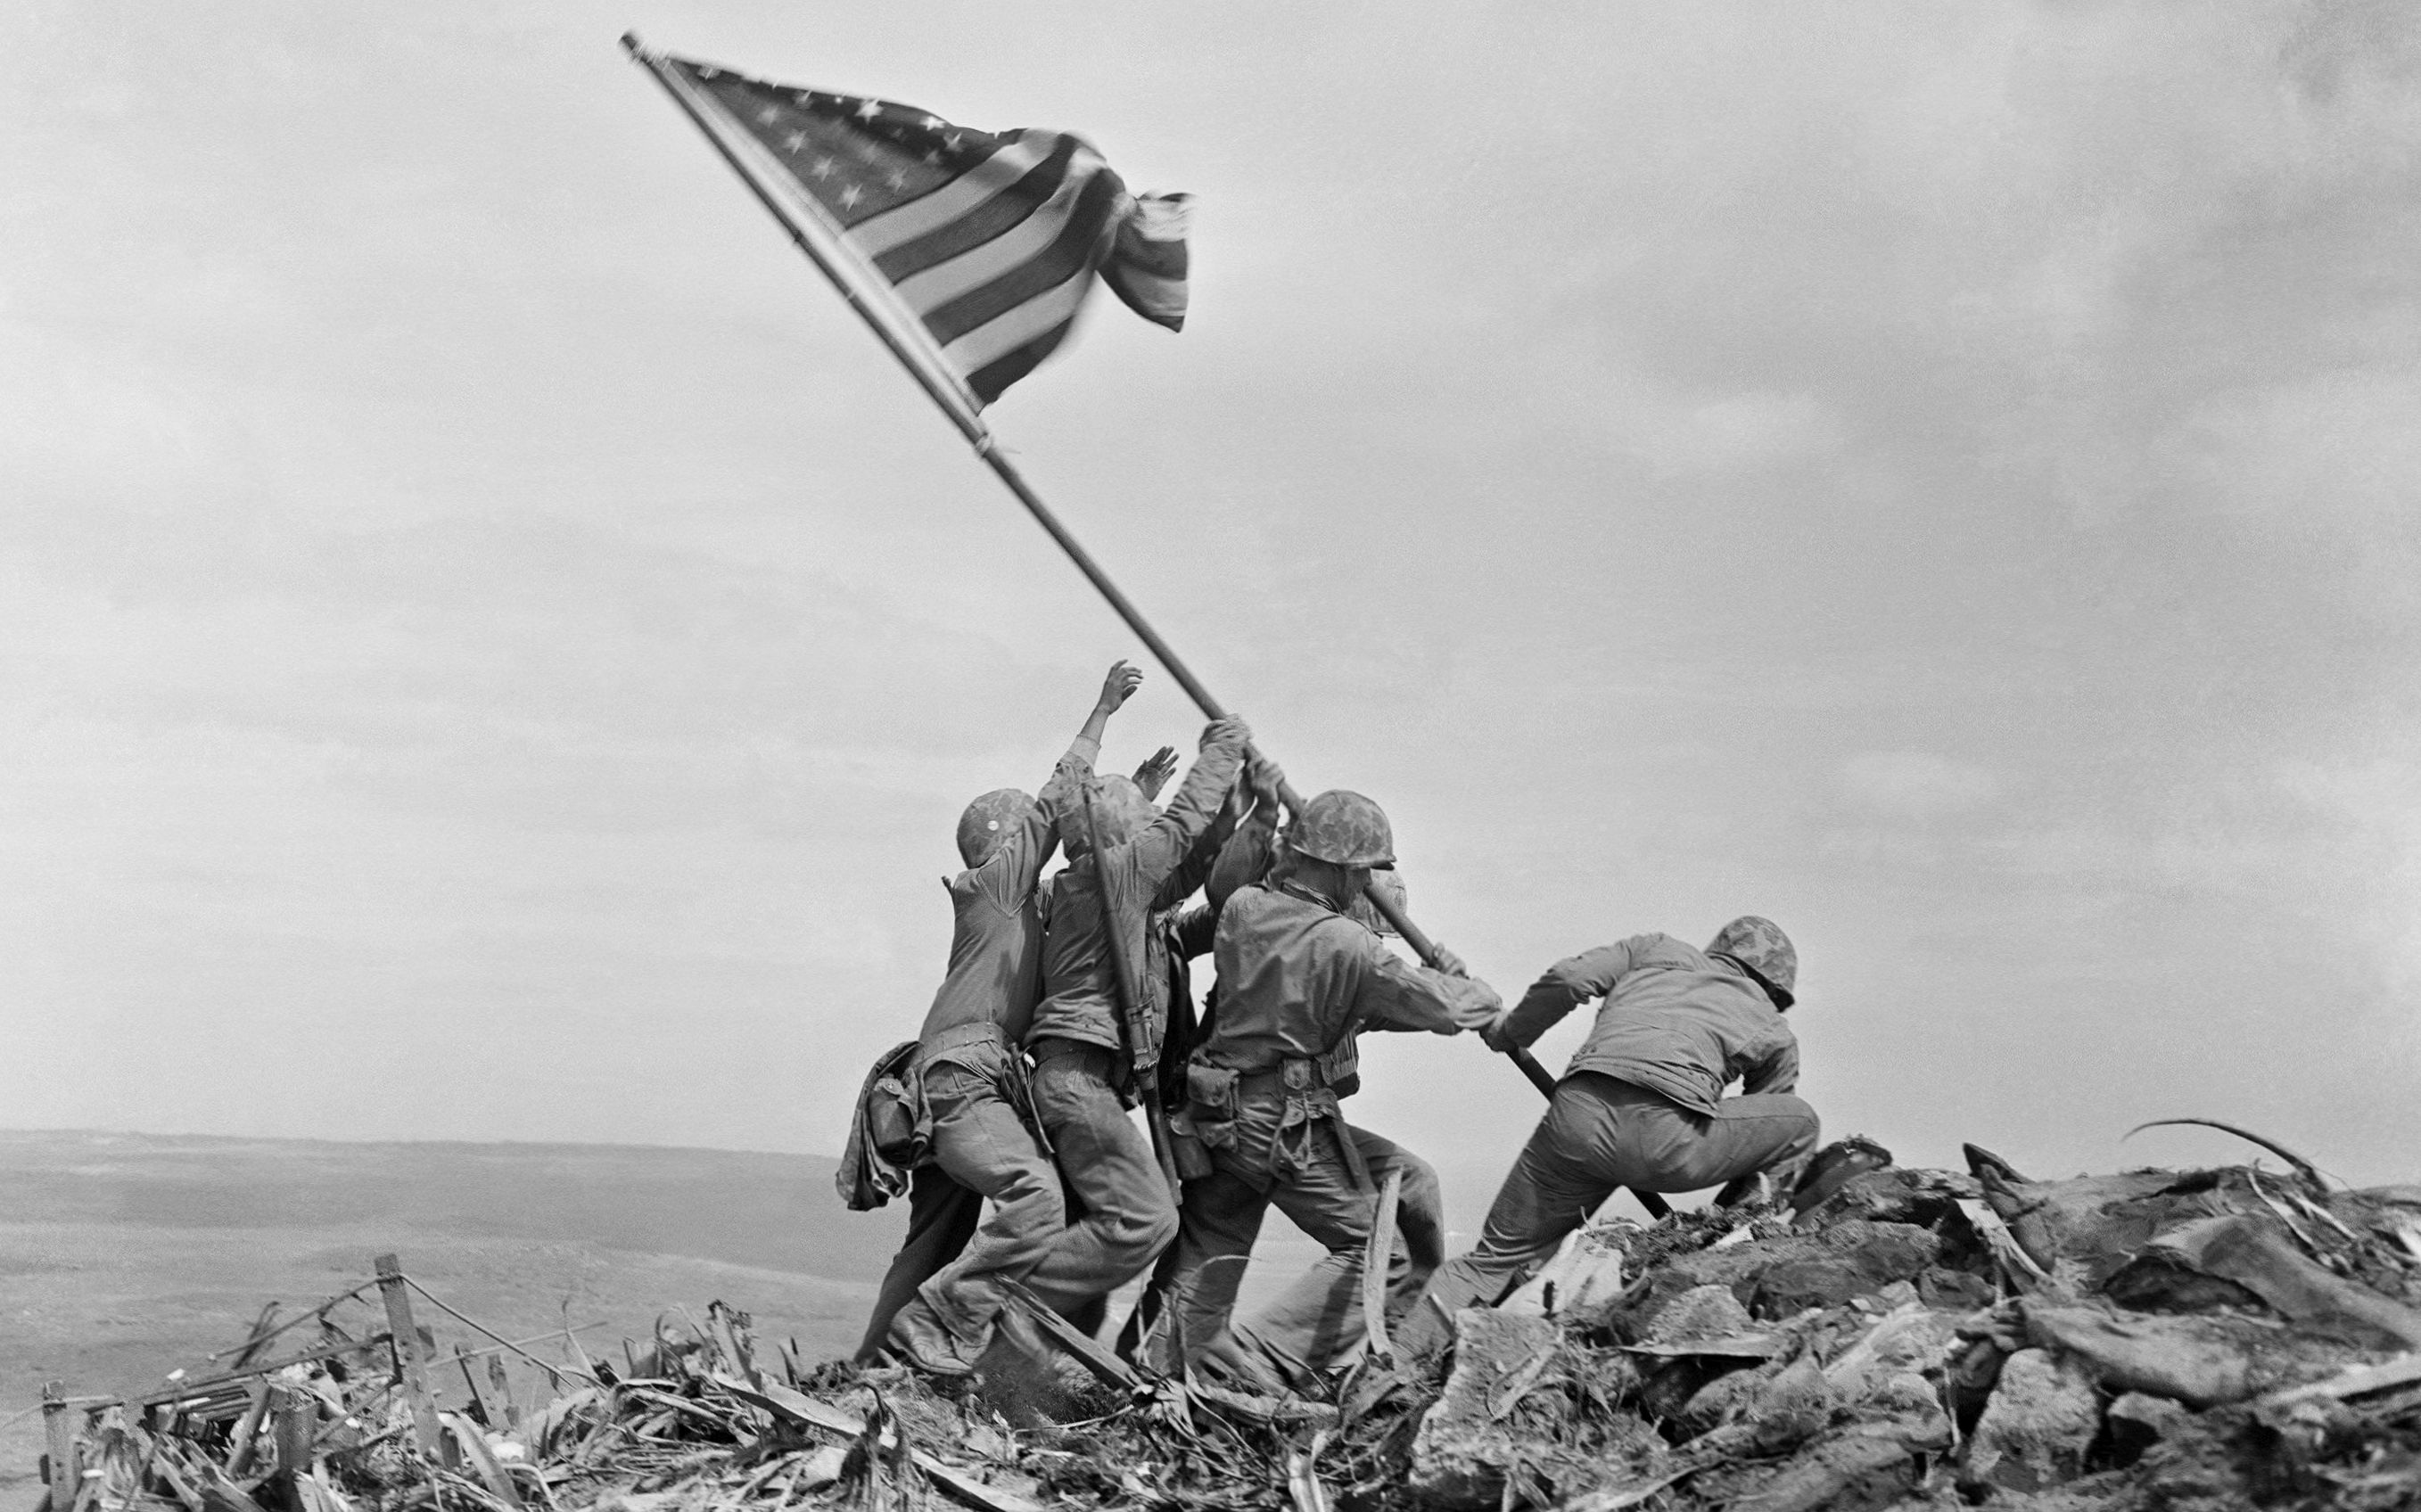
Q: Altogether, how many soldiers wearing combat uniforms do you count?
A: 6